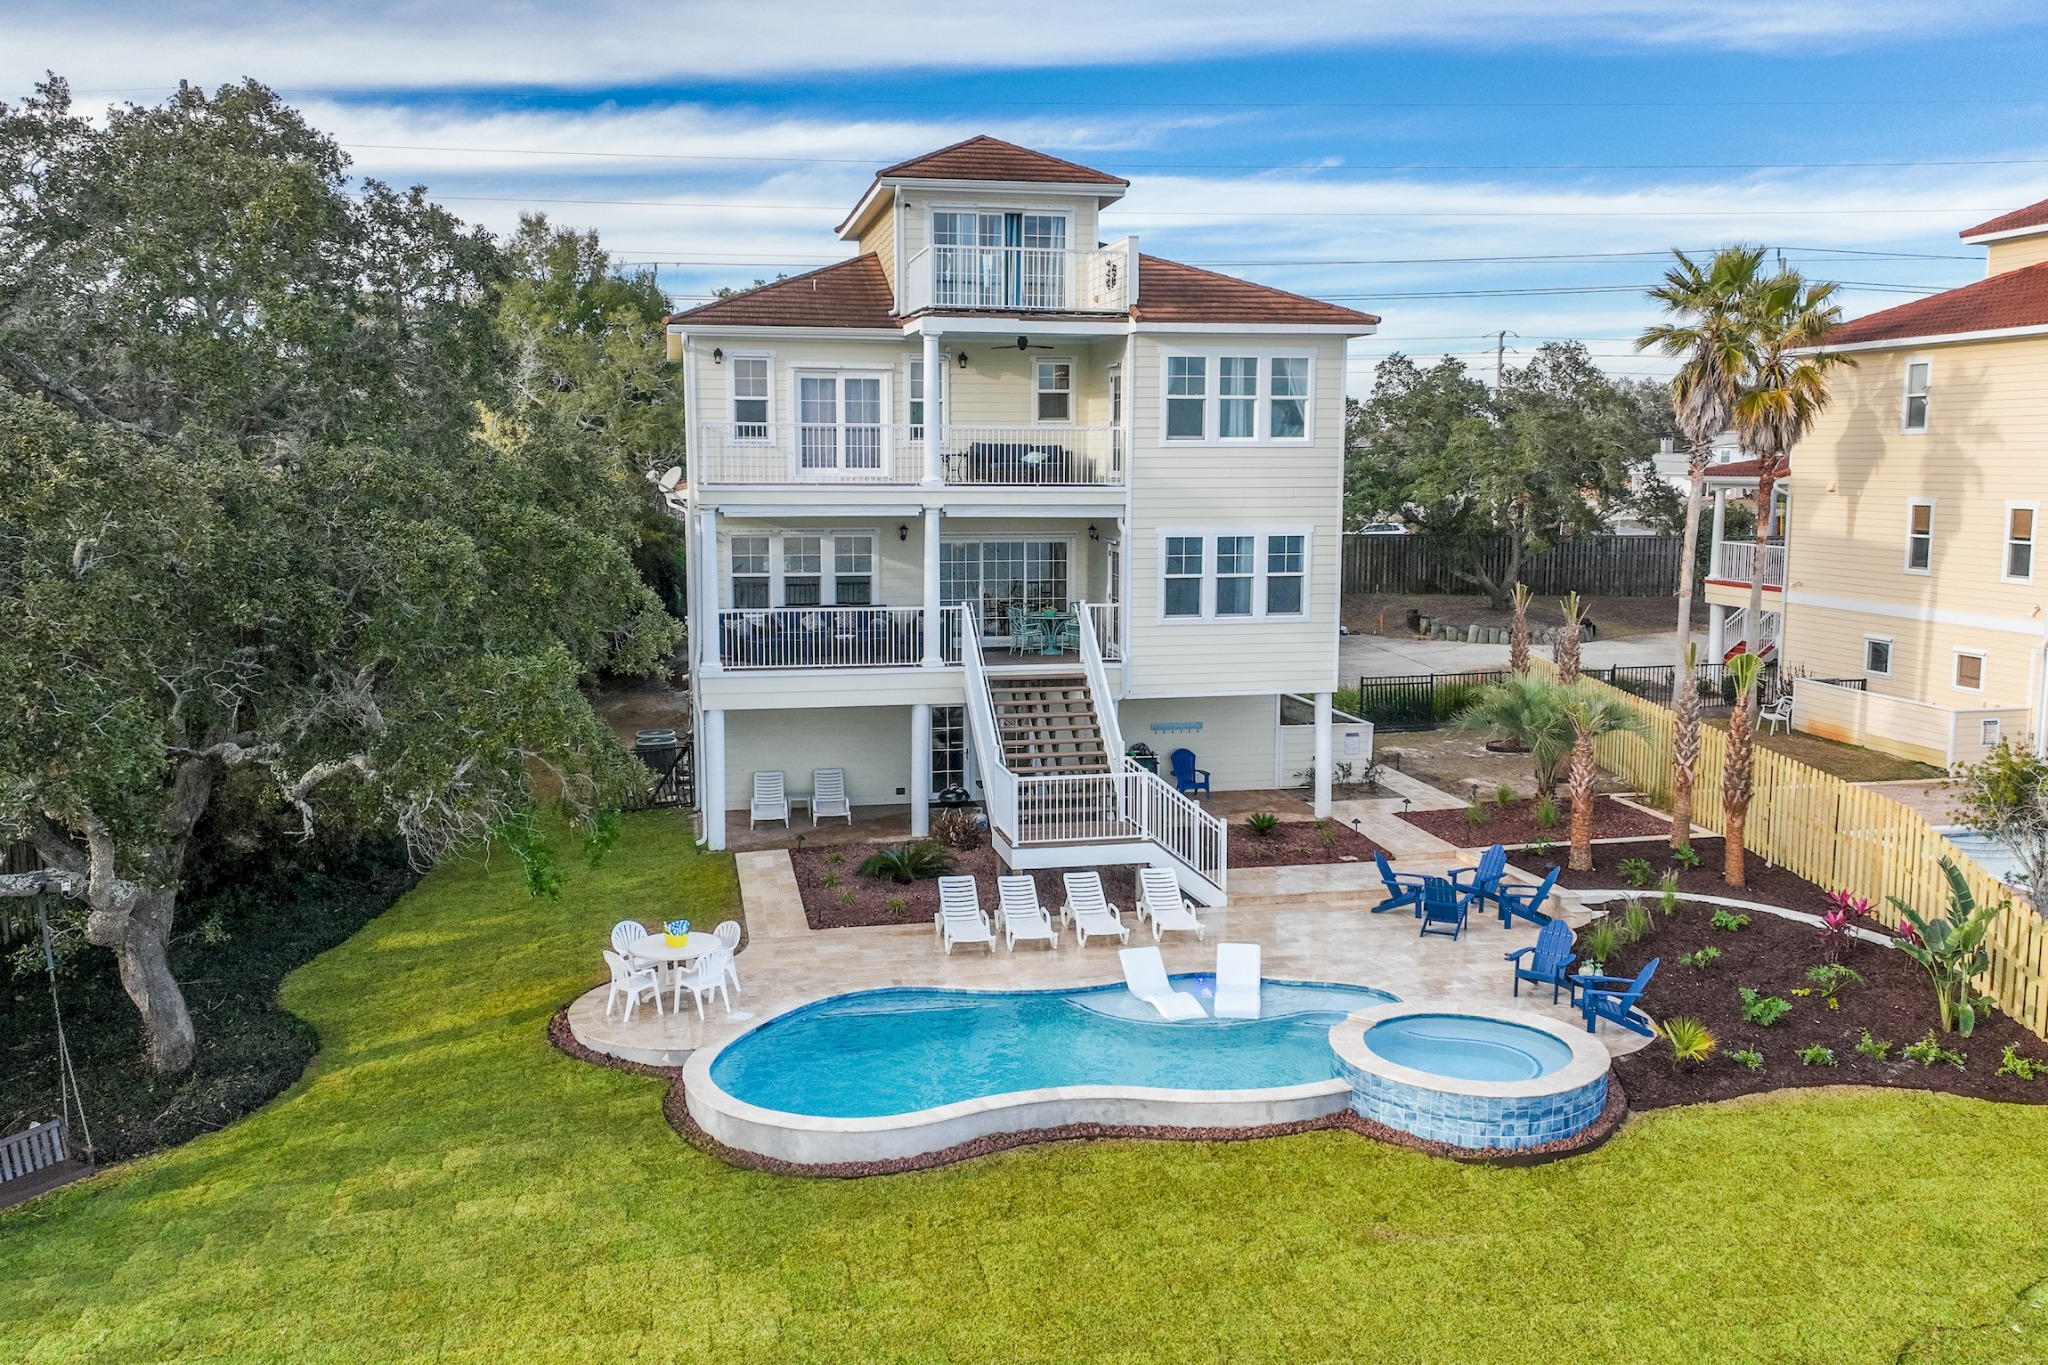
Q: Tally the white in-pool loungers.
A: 2